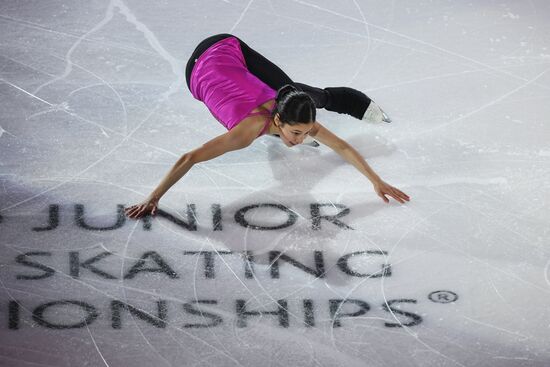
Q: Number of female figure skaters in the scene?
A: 1